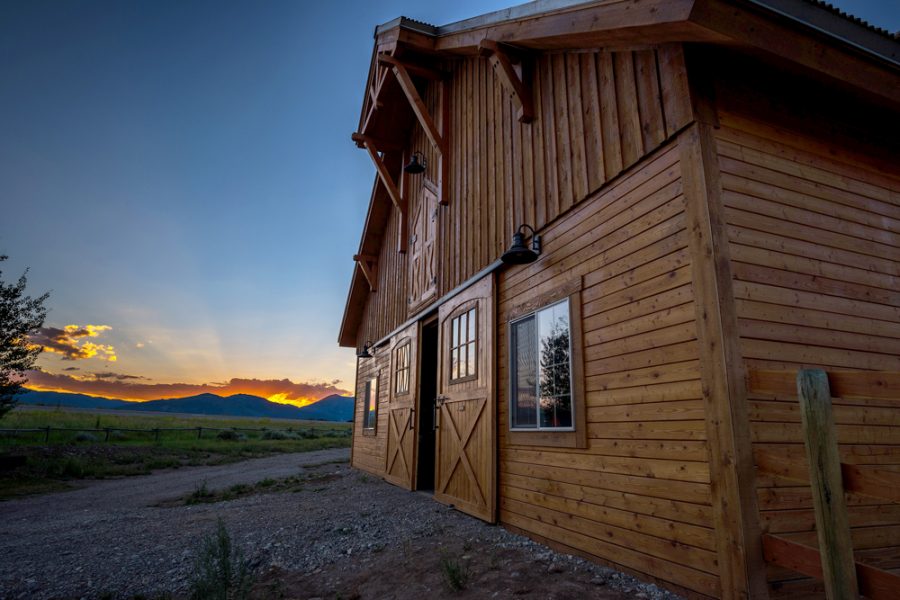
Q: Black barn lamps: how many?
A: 3